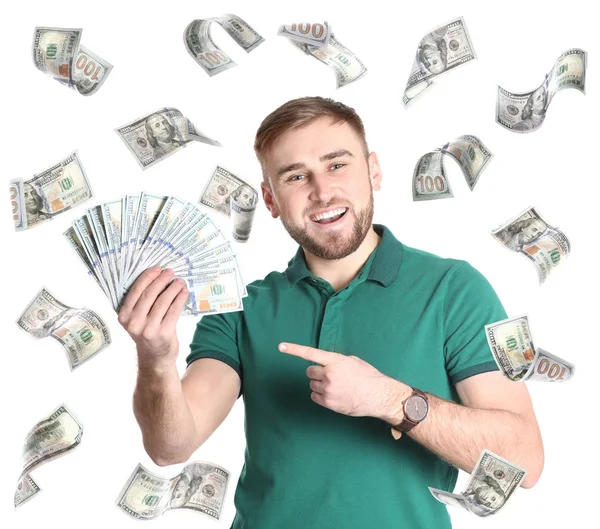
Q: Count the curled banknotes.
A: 15